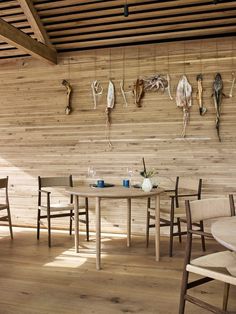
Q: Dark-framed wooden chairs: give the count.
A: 4